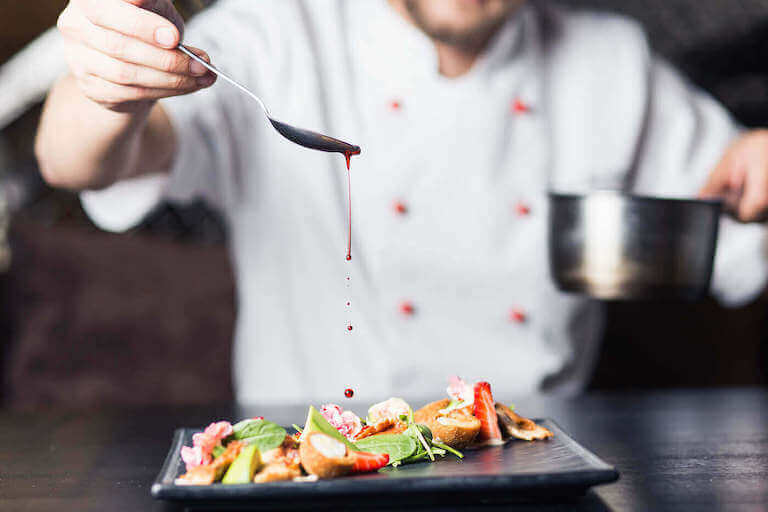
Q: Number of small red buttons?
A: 6